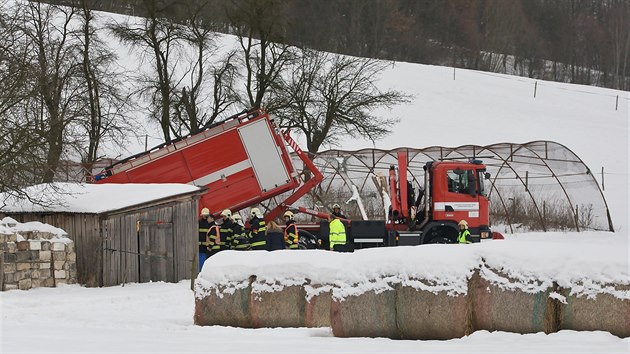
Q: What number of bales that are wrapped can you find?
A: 7